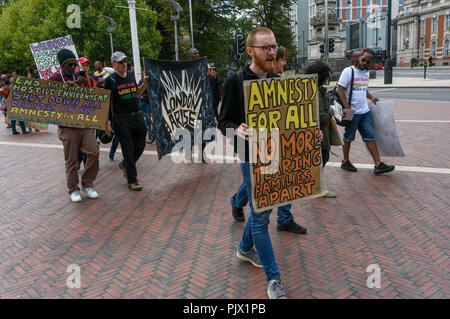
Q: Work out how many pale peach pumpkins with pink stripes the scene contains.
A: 0